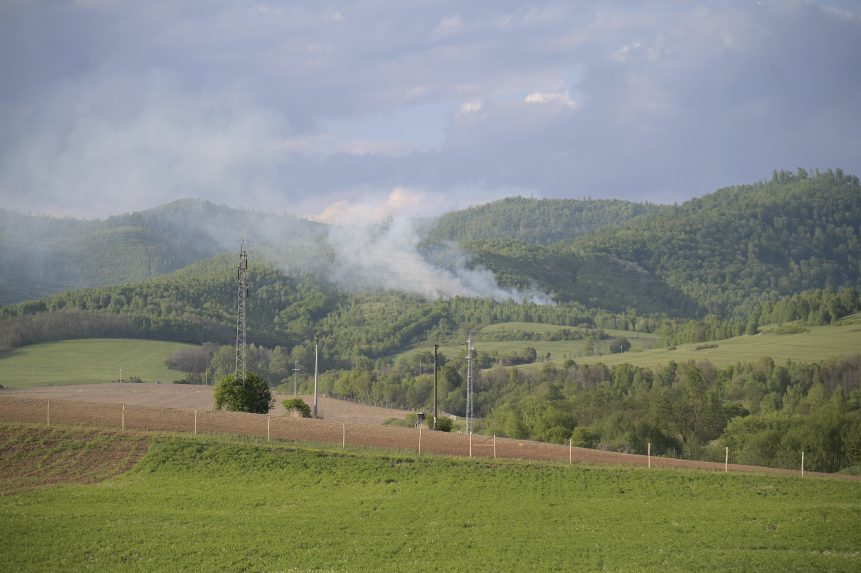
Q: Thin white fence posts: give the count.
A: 12